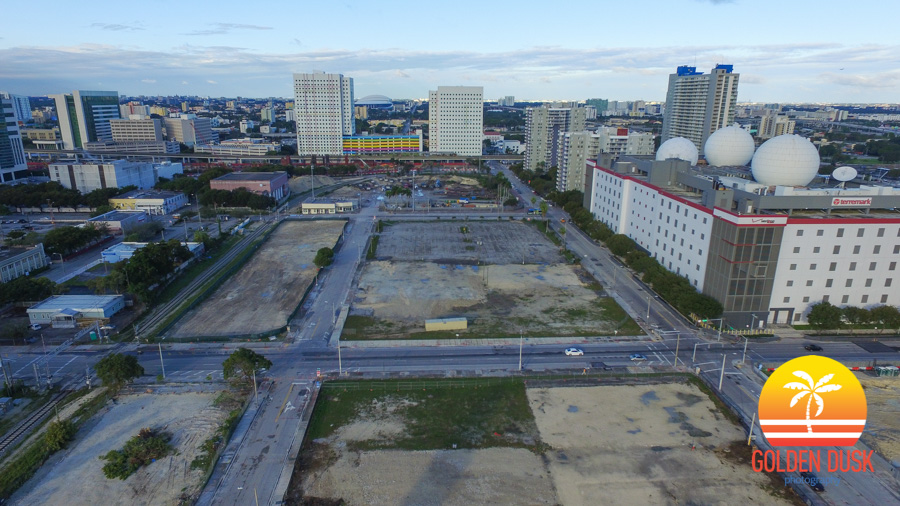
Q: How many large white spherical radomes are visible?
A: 3